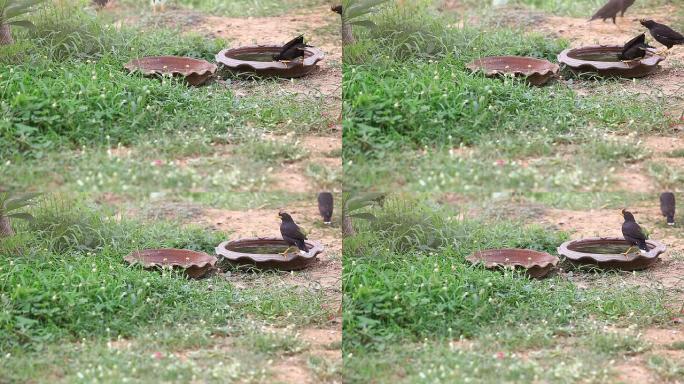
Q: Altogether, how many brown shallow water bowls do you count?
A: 8